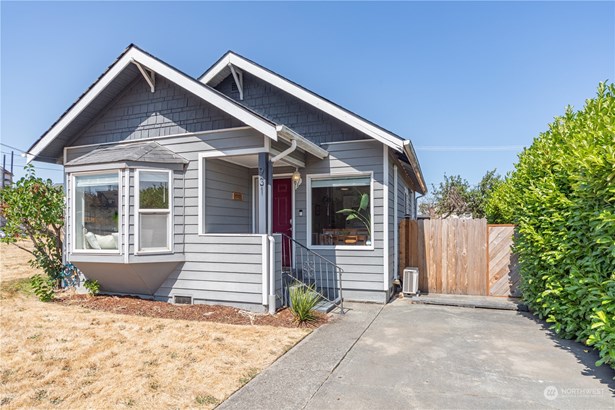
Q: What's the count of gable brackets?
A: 2